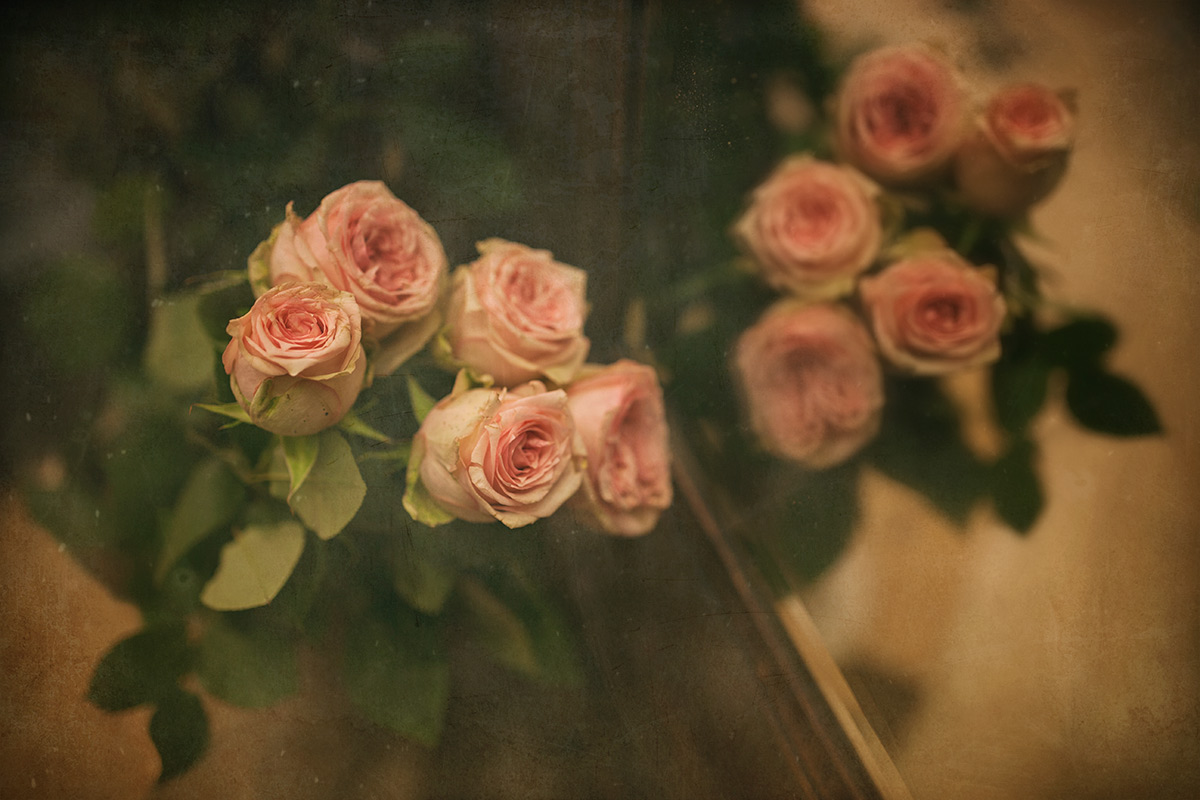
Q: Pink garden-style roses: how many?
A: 10